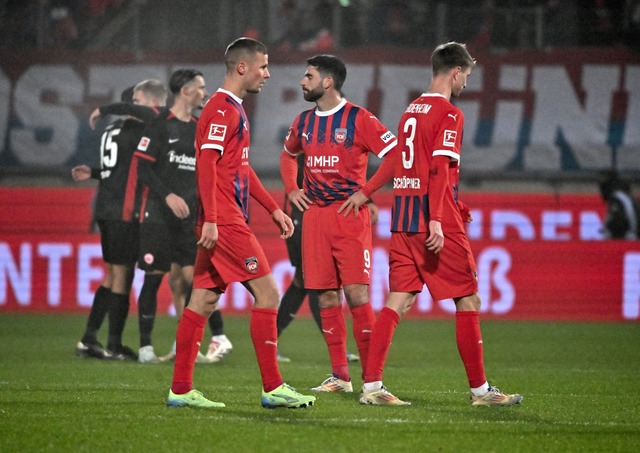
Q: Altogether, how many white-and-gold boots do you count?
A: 3